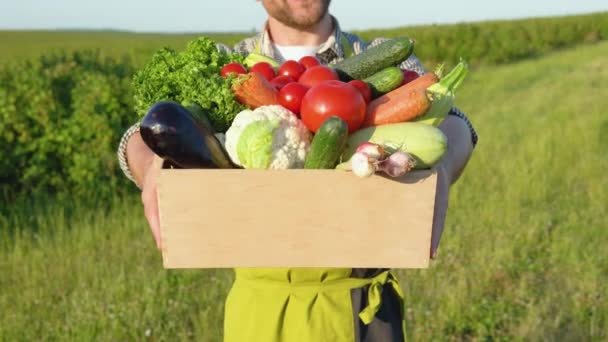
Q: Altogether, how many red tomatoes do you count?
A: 9